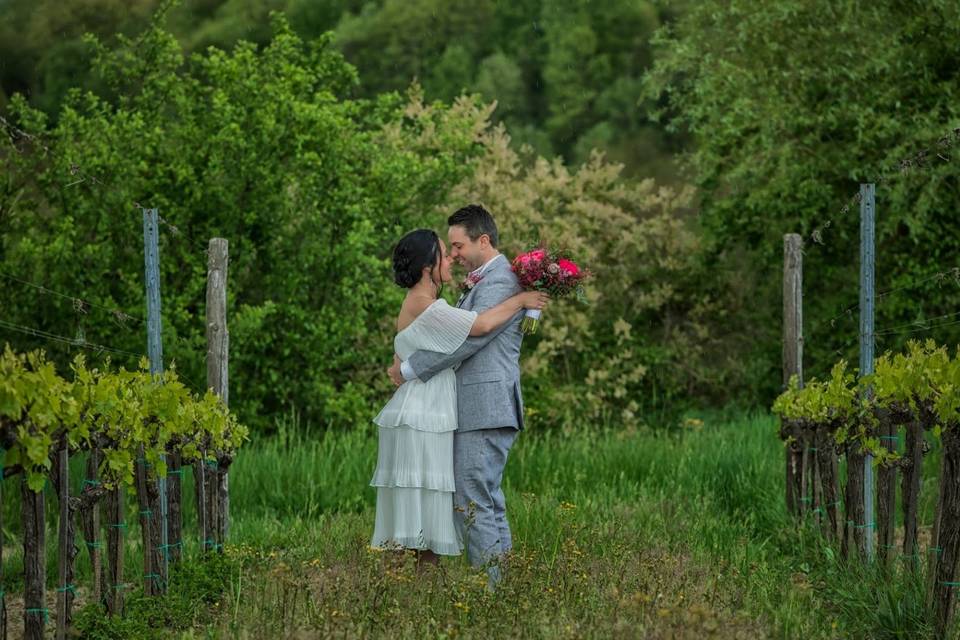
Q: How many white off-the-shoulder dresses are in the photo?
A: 1